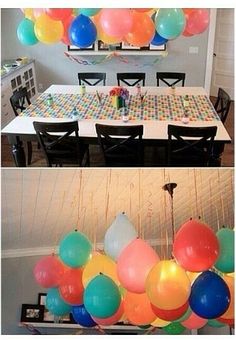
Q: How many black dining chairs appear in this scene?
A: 8